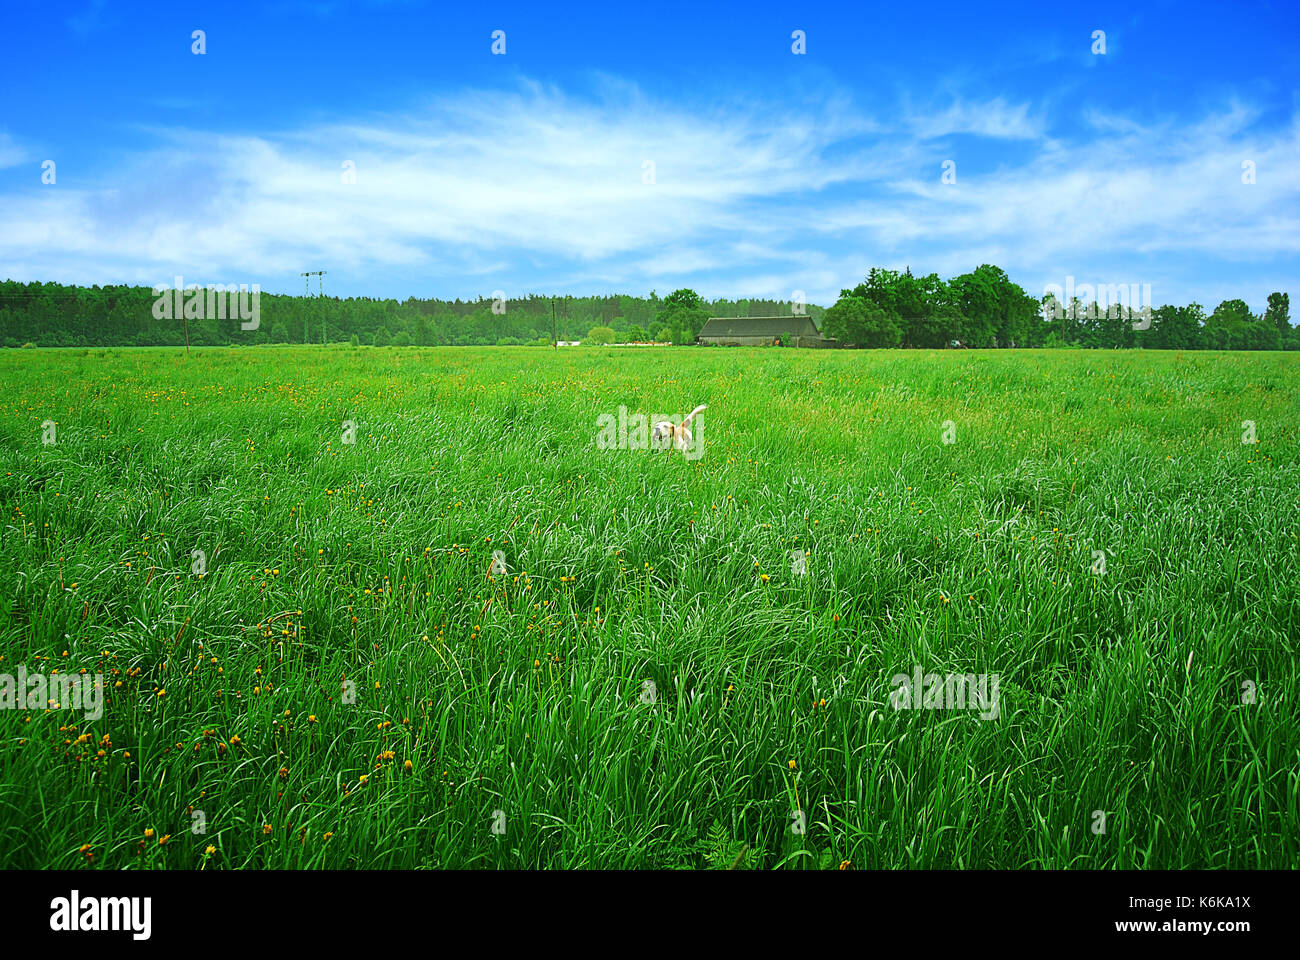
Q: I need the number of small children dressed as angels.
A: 0